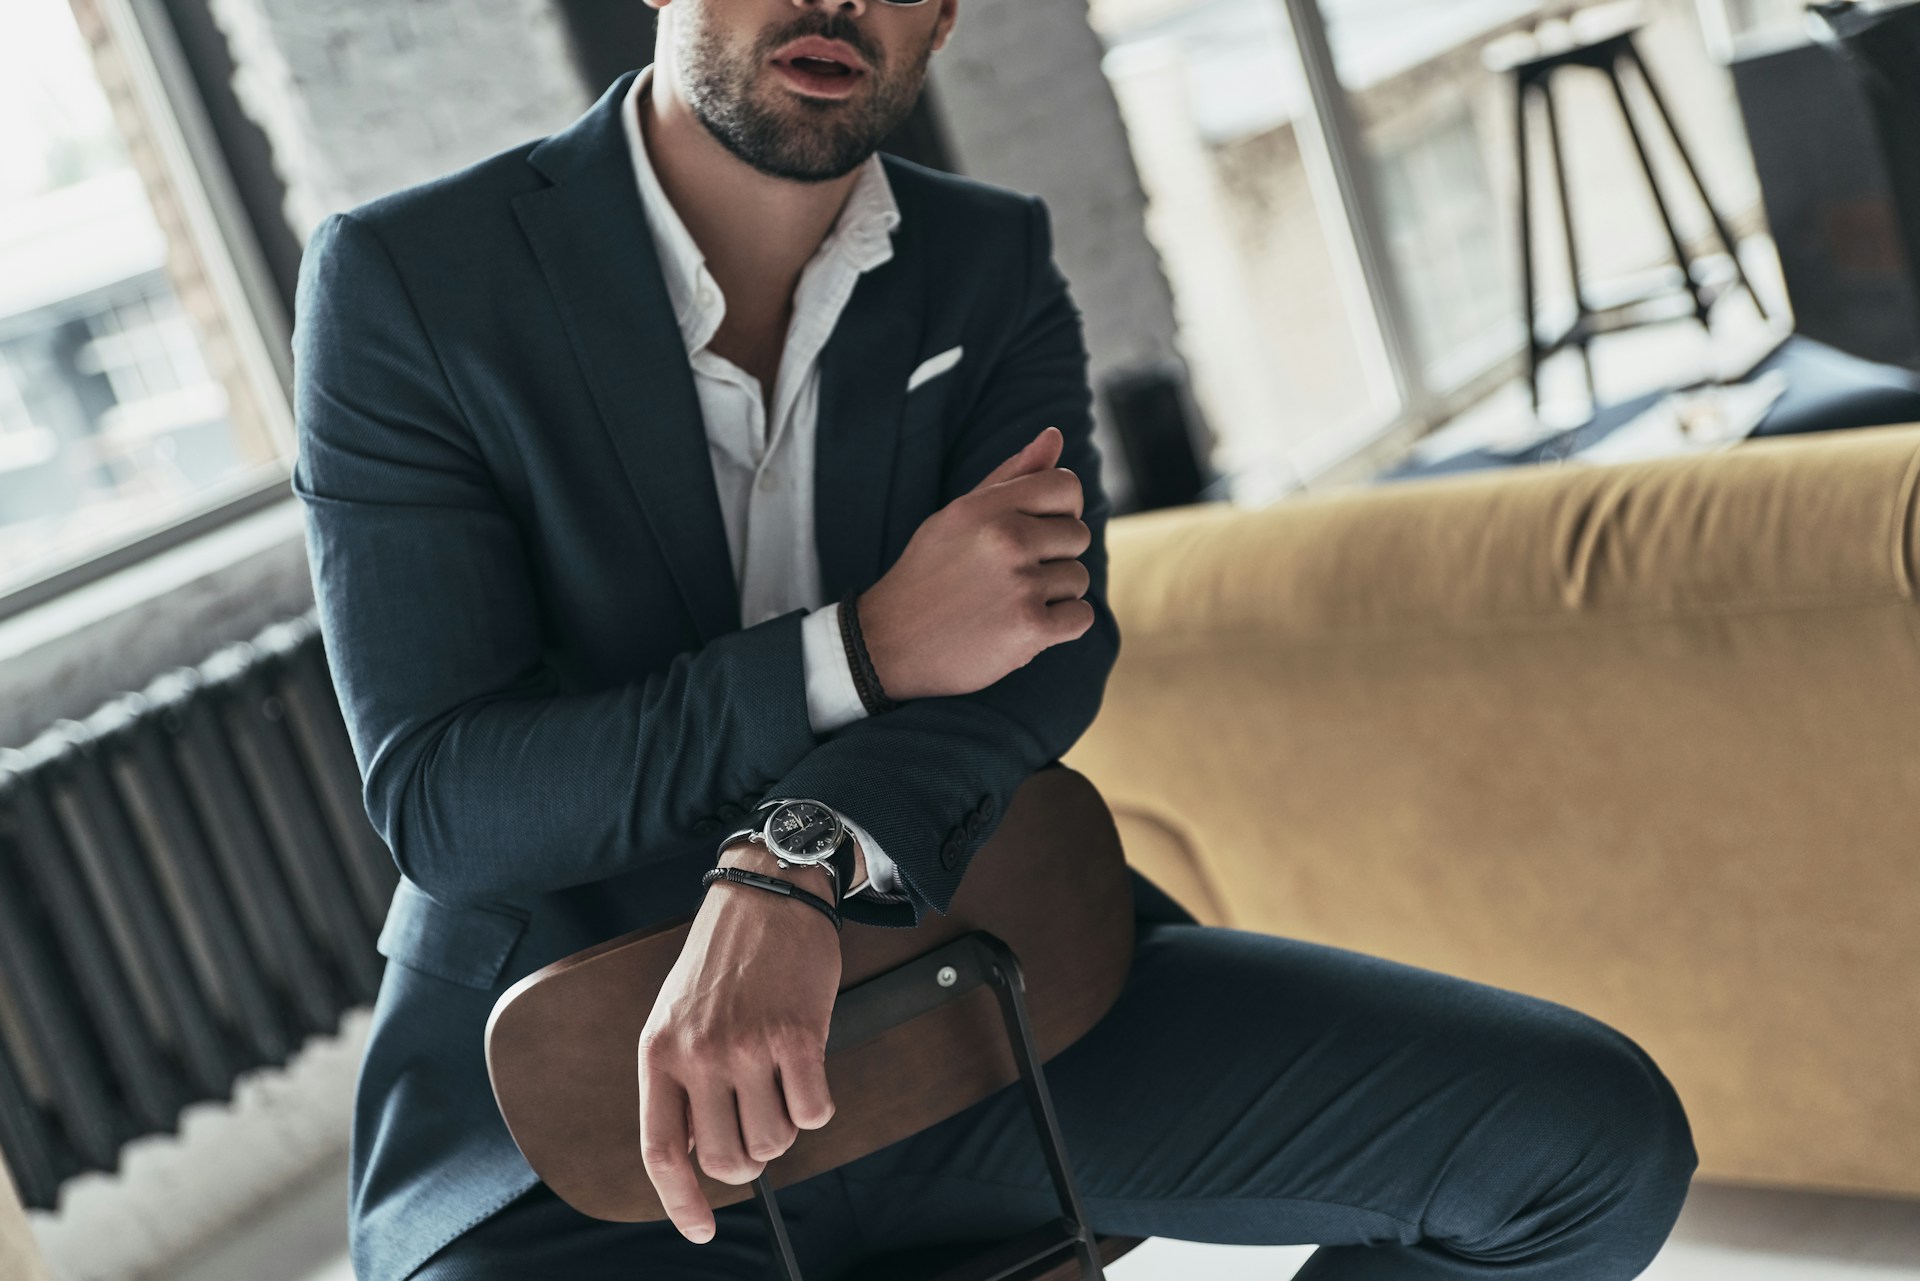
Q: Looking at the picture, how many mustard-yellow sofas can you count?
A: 1